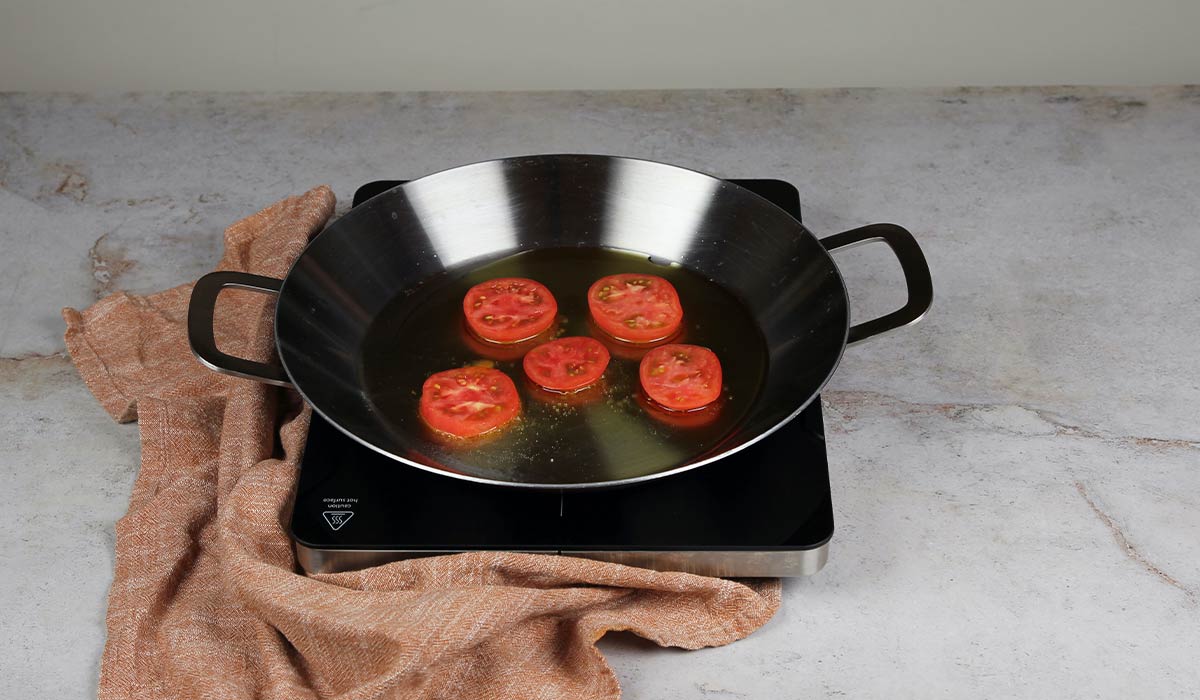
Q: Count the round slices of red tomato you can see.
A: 5